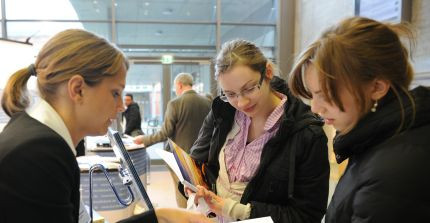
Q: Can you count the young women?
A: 3